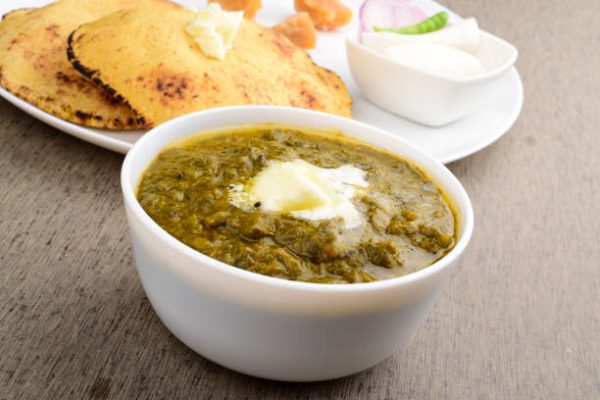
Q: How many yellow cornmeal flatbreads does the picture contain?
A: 2